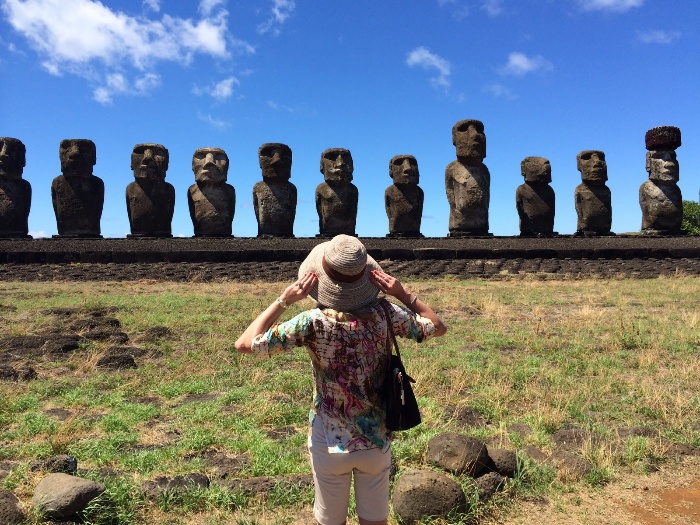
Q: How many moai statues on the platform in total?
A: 11